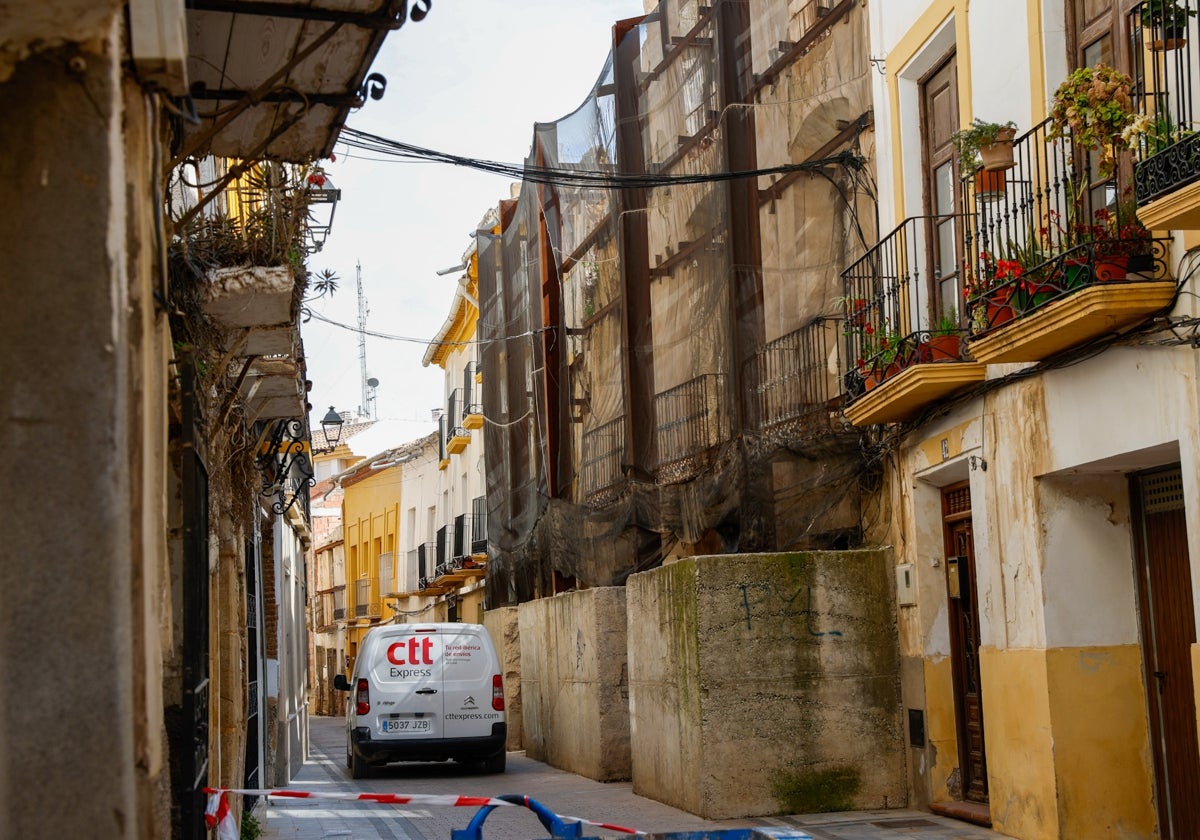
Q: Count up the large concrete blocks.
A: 3